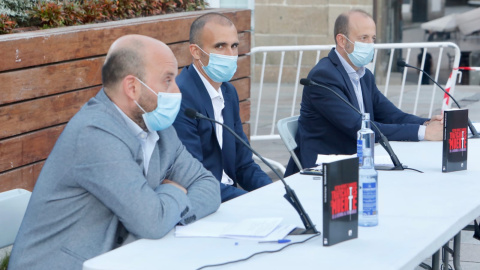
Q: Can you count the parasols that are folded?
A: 0